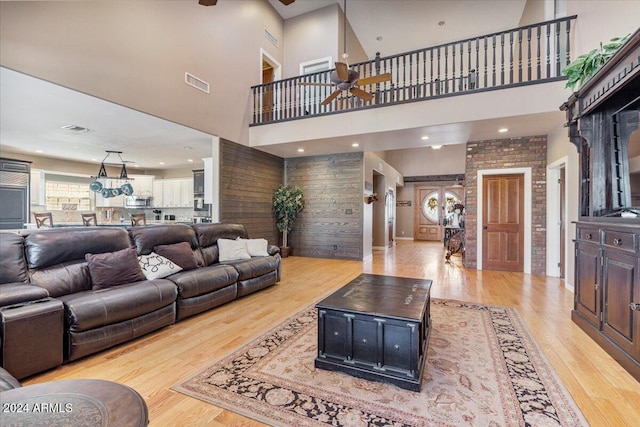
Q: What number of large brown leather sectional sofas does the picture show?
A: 1